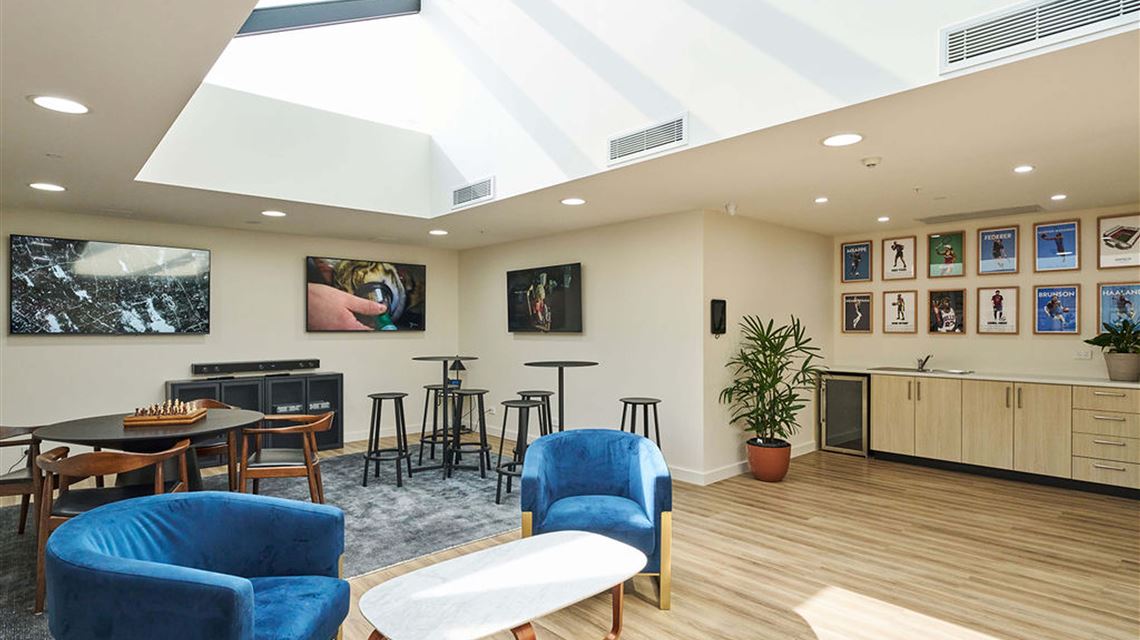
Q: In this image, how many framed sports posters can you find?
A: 12